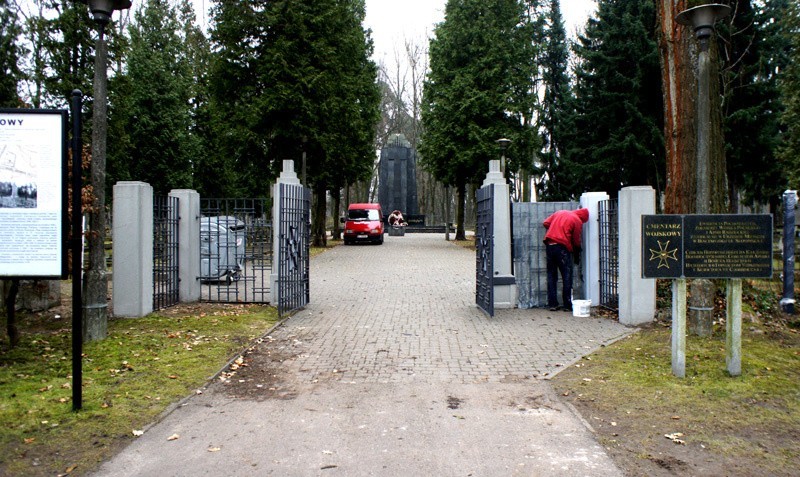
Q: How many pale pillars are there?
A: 6